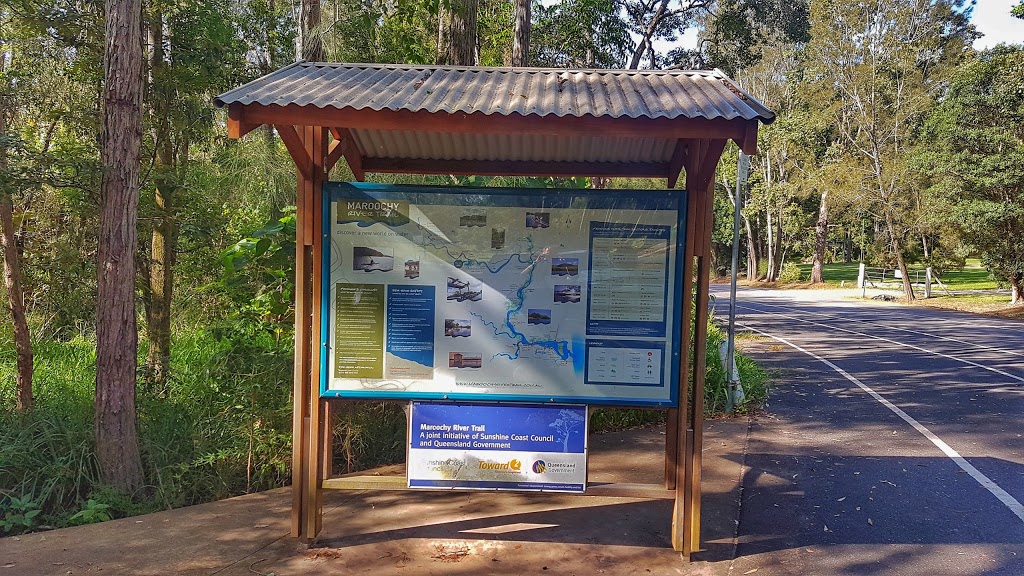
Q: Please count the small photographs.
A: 11